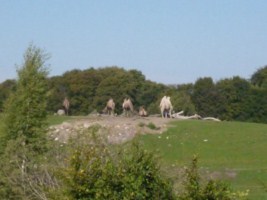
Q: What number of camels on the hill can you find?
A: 5